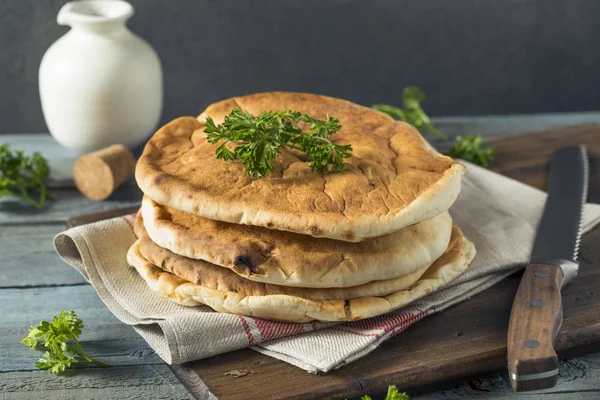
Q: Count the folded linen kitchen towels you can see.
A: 1